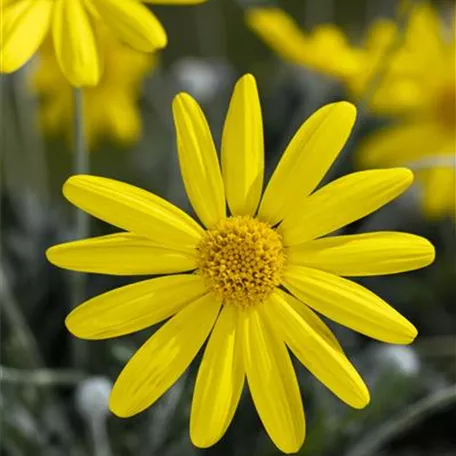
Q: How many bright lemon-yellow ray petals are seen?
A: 13